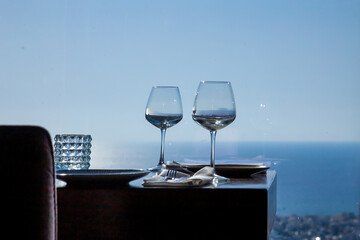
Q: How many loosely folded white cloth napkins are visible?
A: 1